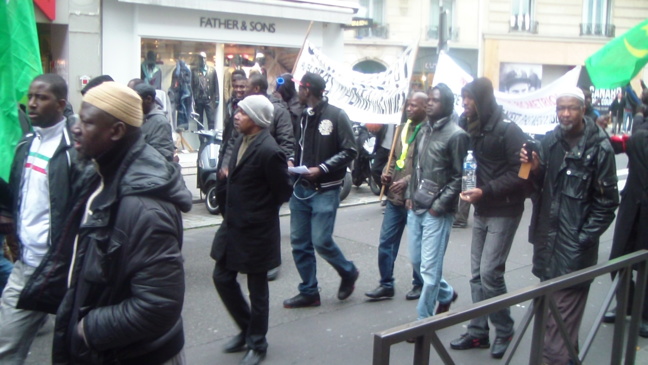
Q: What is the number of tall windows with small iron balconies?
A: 4